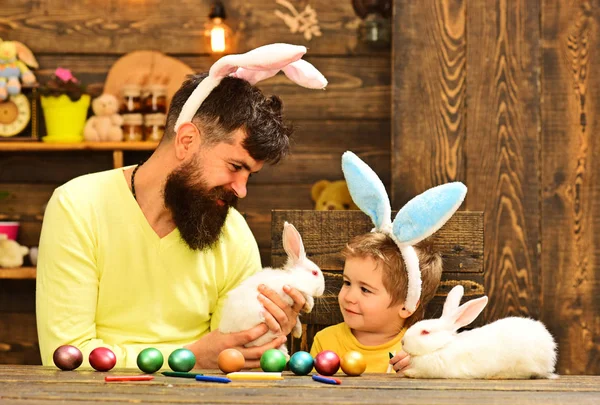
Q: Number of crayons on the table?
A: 7